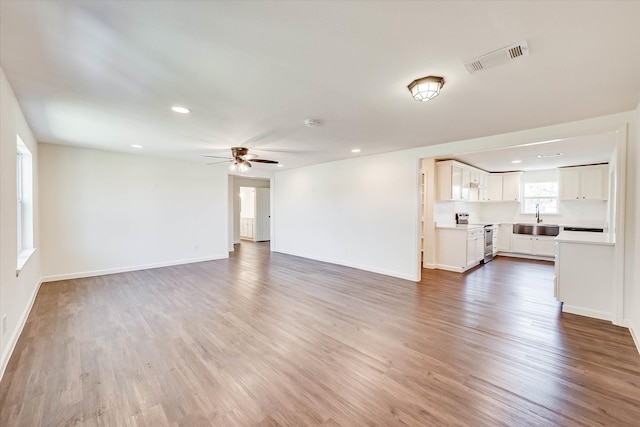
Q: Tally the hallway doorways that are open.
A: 1